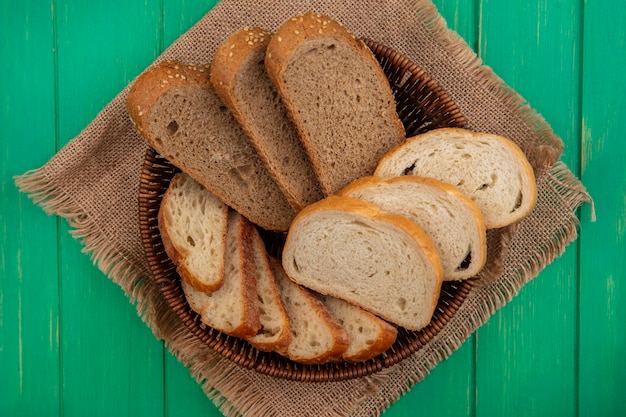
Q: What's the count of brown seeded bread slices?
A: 3